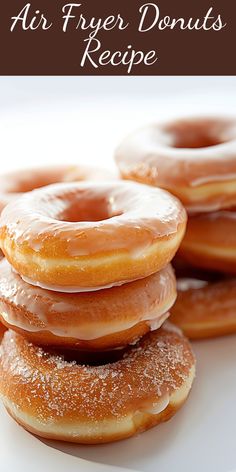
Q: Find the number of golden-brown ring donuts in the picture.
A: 7